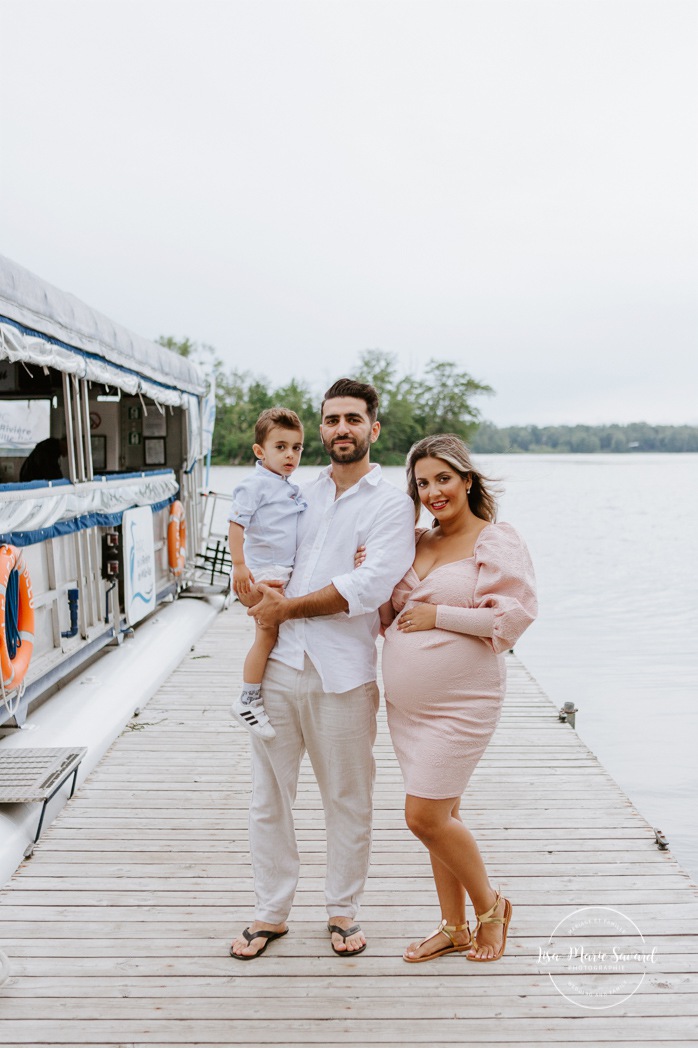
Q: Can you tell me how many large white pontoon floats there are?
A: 1